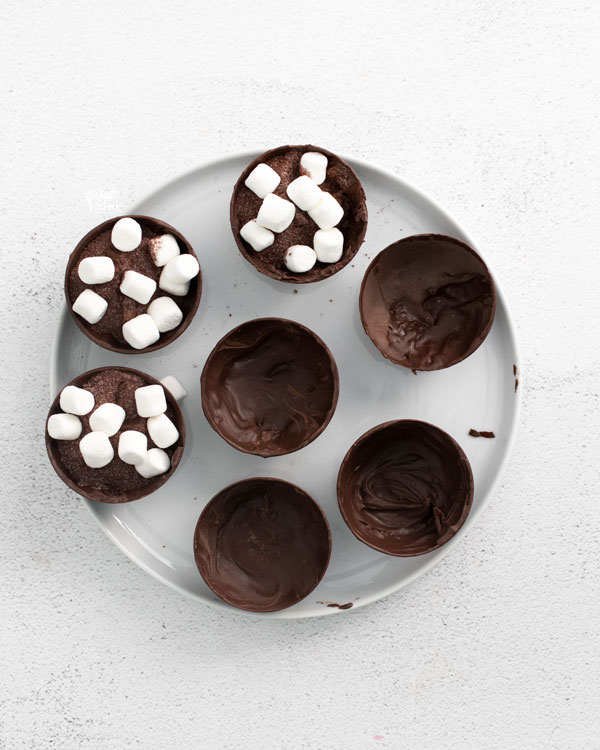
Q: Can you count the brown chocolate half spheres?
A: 7